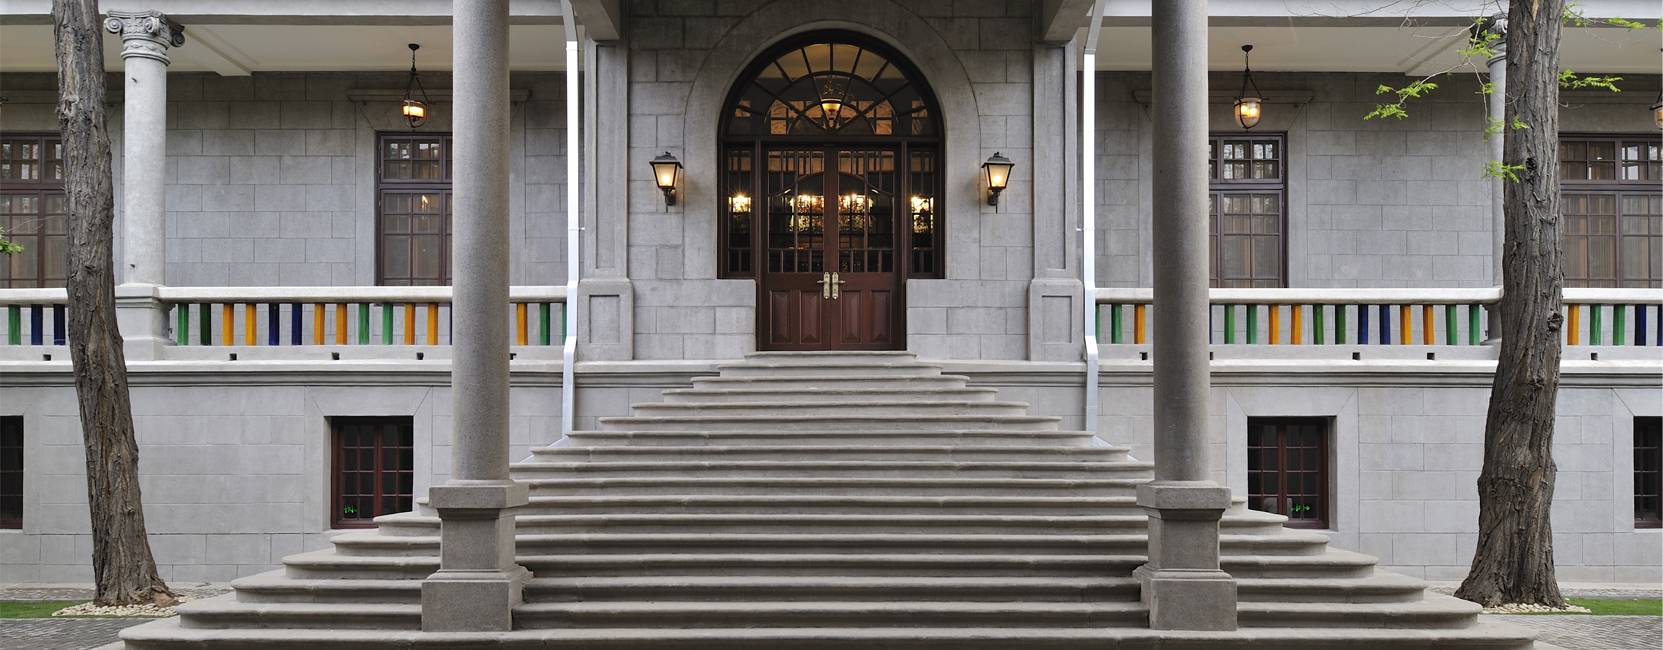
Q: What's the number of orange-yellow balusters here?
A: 13